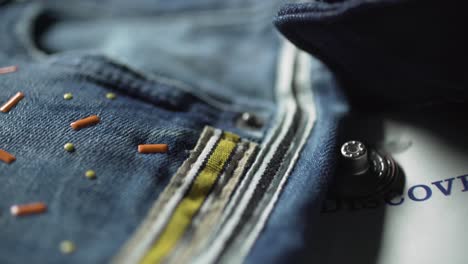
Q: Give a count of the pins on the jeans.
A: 11